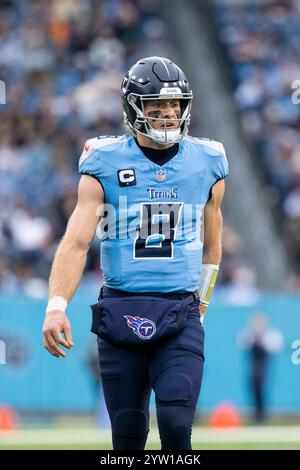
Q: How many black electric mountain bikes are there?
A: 0